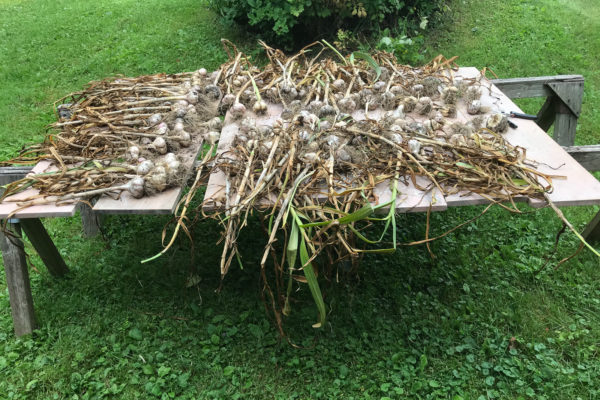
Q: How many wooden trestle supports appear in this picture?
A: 2